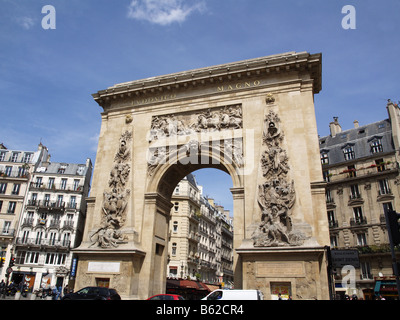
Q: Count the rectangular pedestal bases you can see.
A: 2